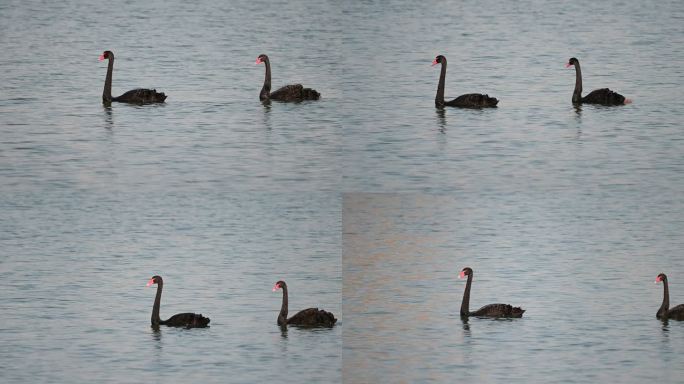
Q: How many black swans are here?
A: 8